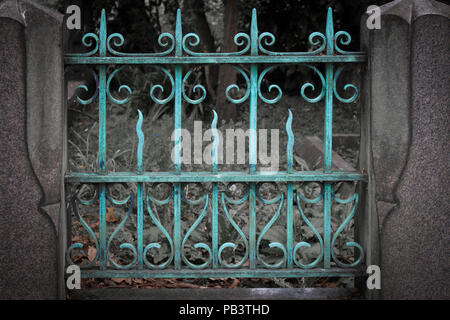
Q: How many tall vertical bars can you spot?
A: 4